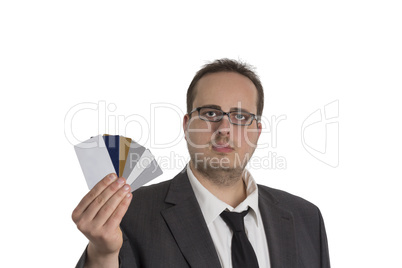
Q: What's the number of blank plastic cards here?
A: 6